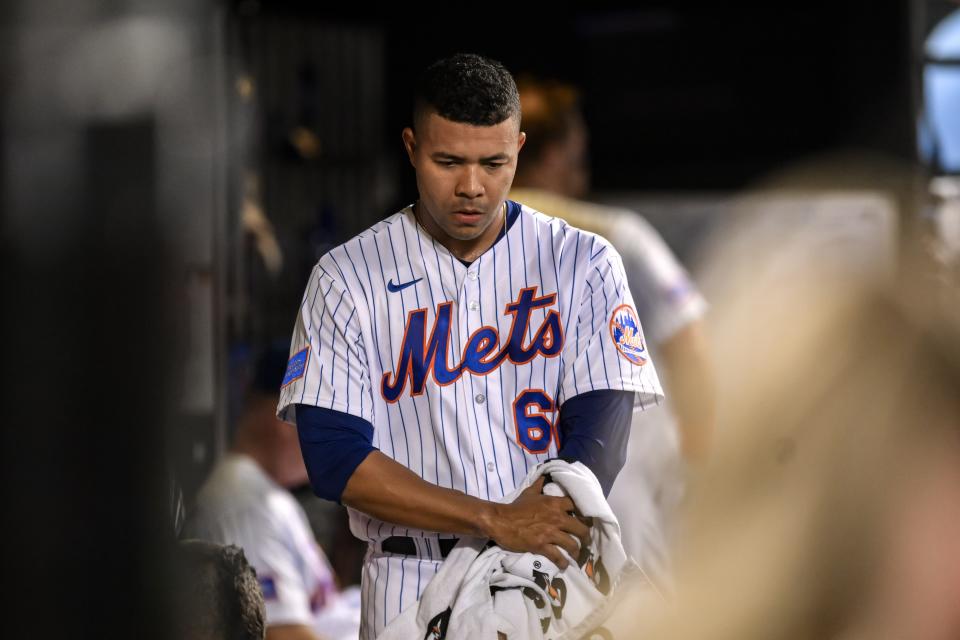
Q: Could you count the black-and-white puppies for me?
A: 0